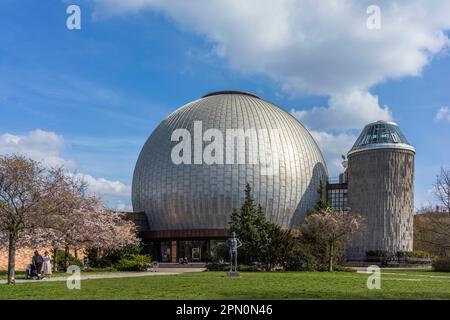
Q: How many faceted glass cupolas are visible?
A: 1